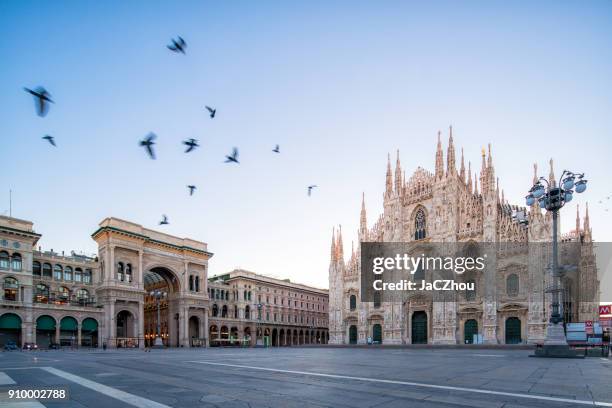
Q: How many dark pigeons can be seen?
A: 11